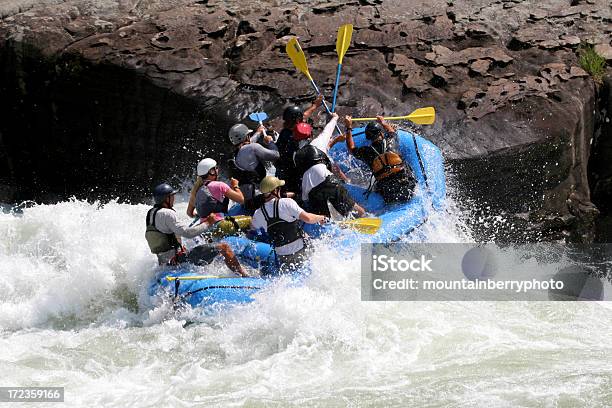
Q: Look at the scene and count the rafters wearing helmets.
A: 8